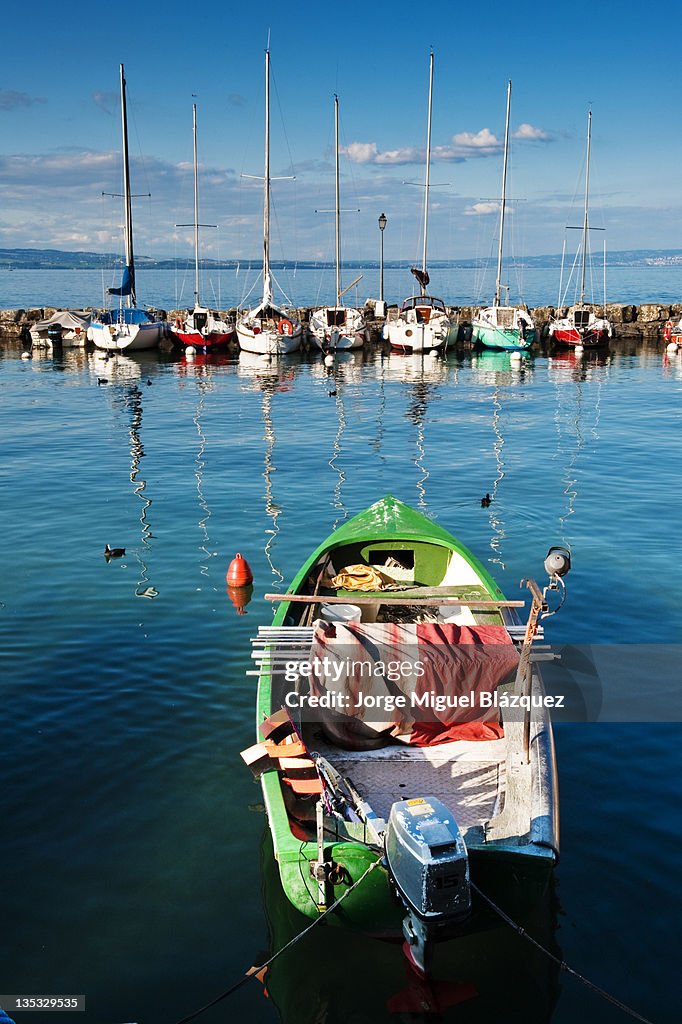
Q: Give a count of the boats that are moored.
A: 10